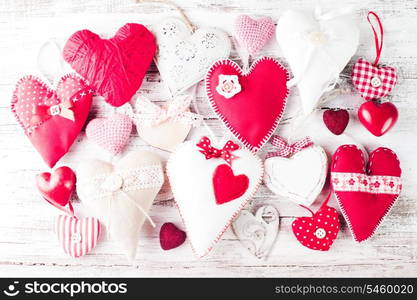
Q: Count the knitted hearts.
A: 2